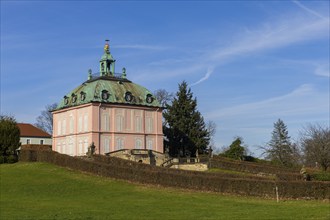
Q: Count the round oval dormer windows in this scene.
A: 6